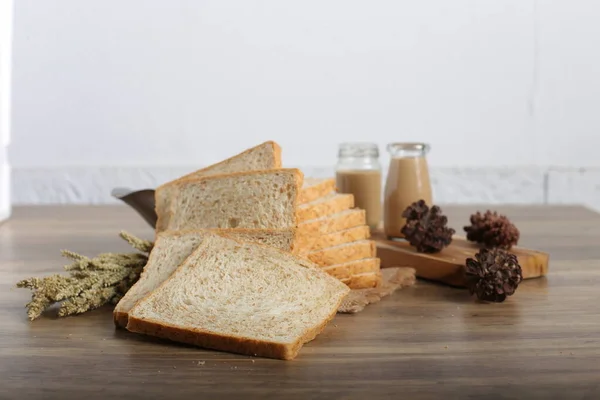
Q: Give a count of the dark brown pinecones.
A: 3